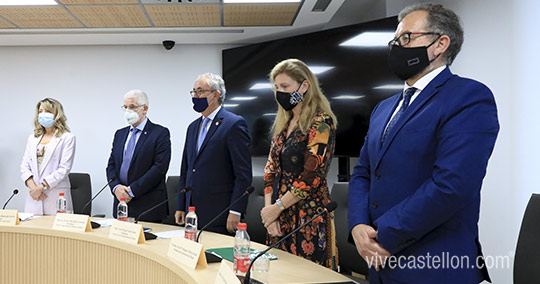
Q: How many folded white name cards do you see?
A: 5